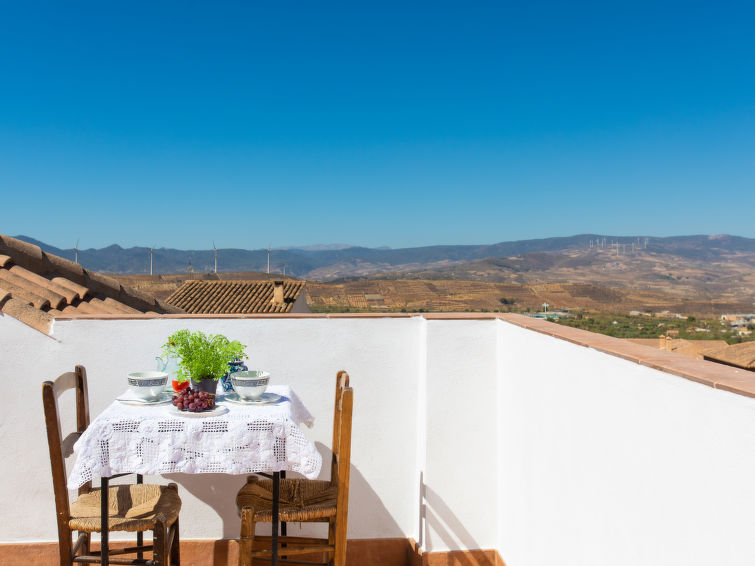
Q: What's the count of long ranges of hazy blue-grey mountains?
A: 1